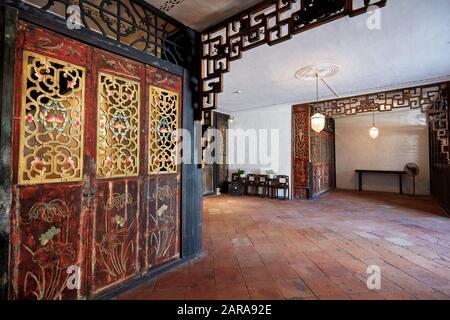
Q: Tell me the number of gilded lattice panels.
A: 3